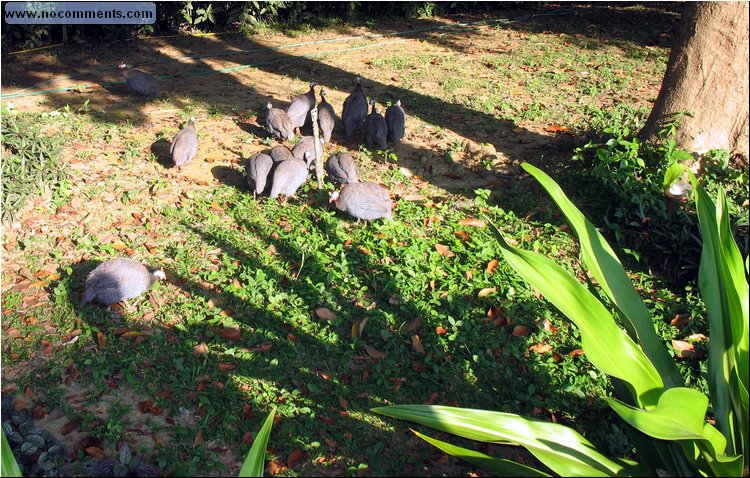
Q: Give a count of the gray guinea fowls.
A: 15